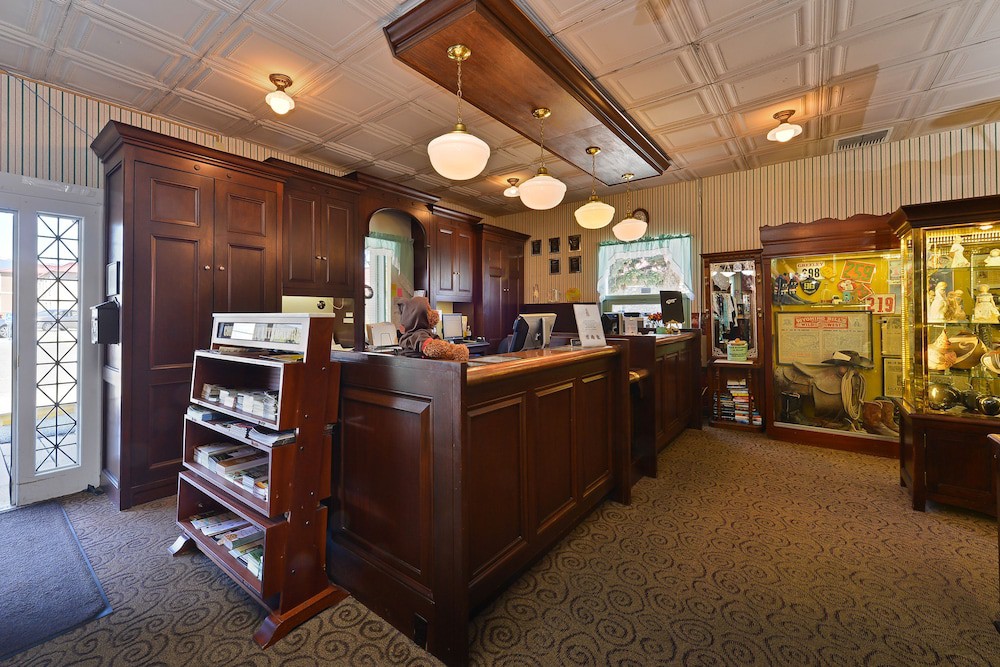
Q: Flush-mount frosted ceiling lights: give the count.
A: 3